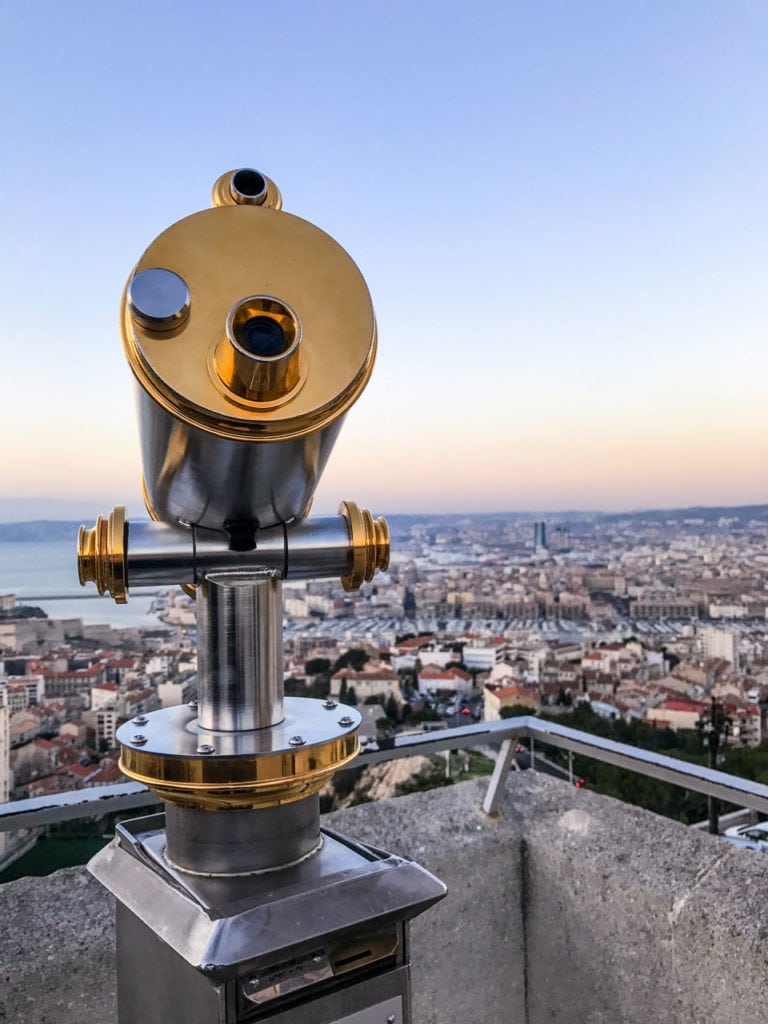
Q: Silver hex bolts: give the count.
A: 7